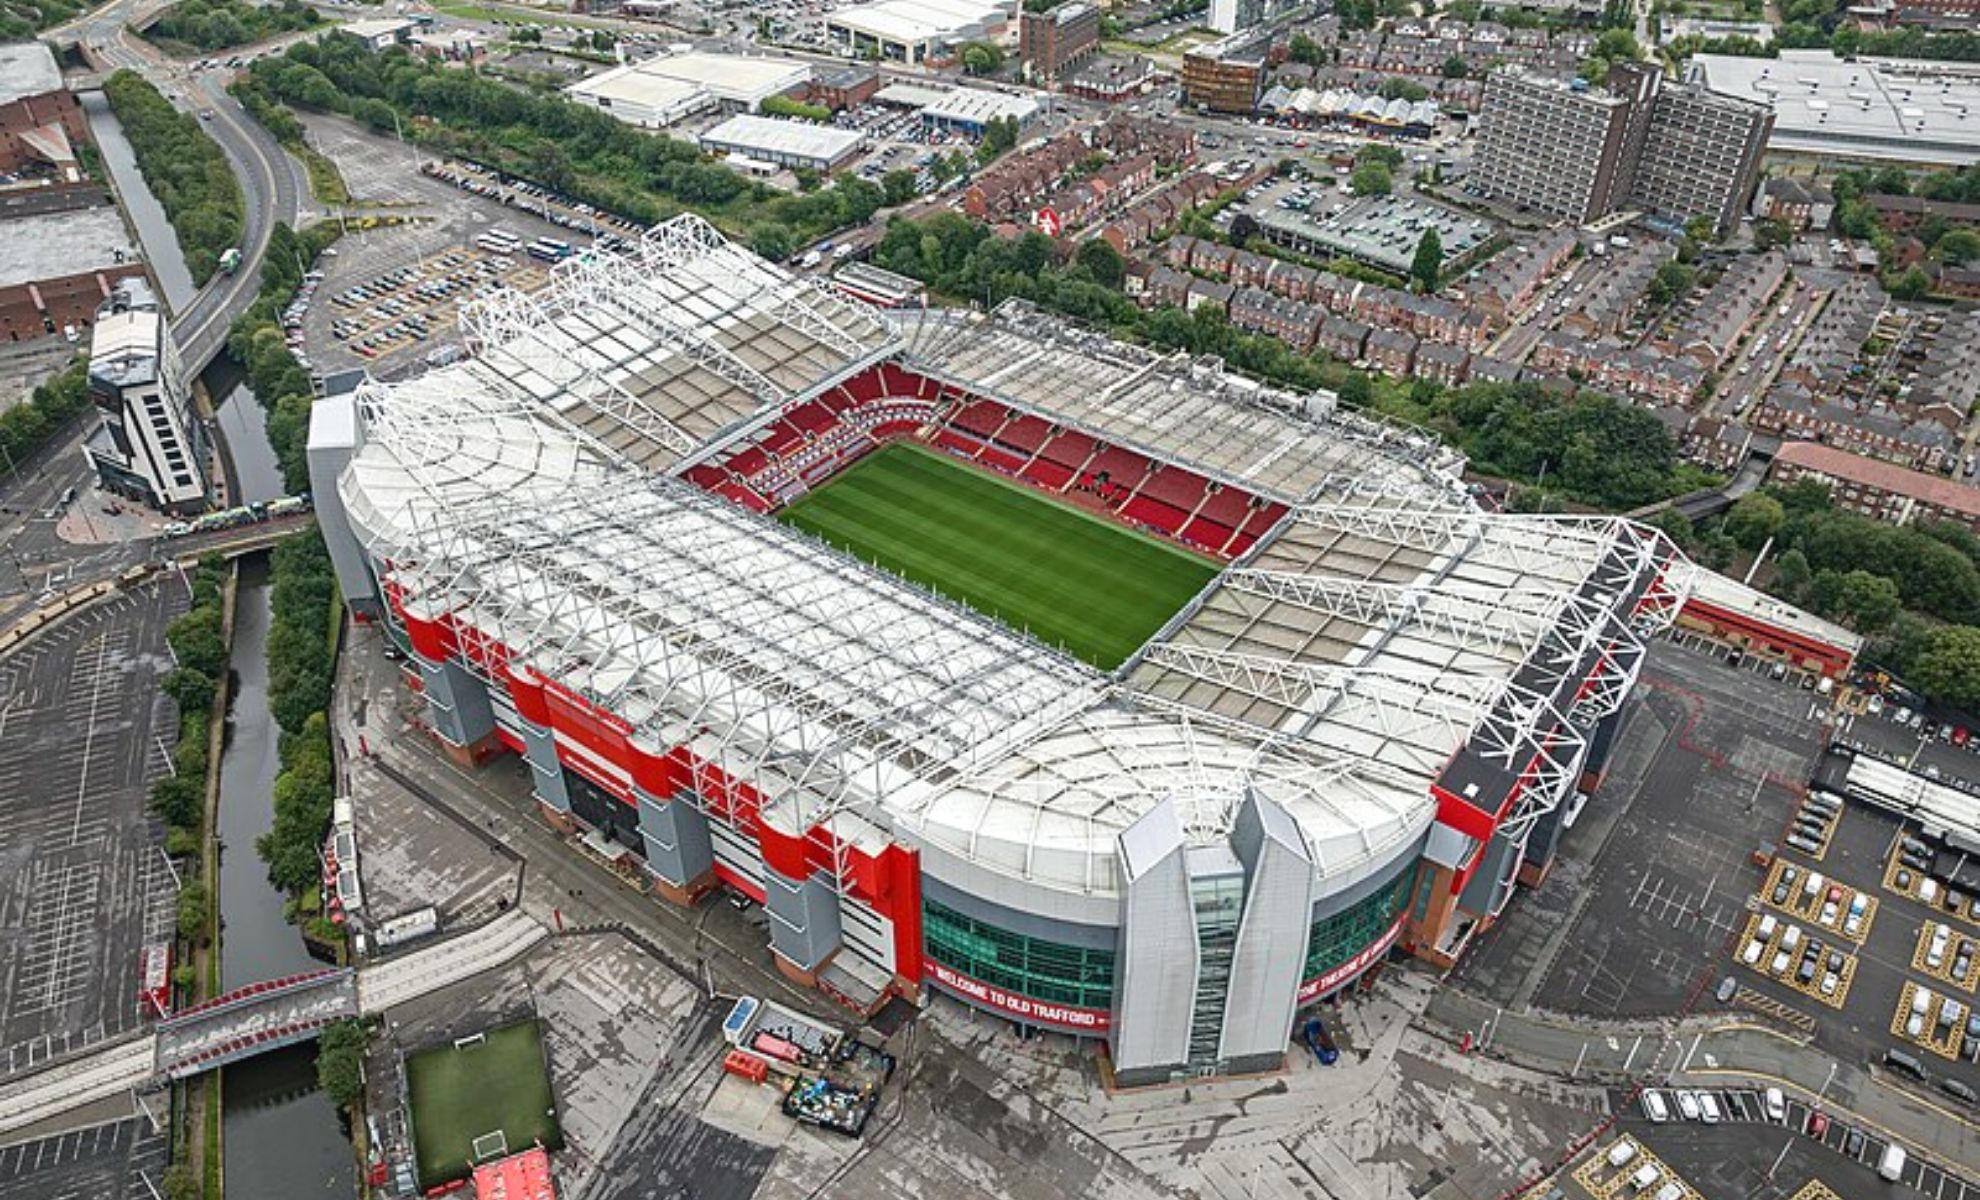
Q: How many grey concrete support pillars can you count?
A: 4